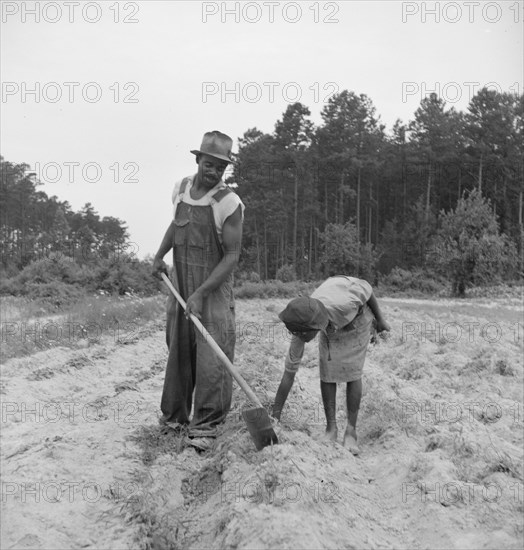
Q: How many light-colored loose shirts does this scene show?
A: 2